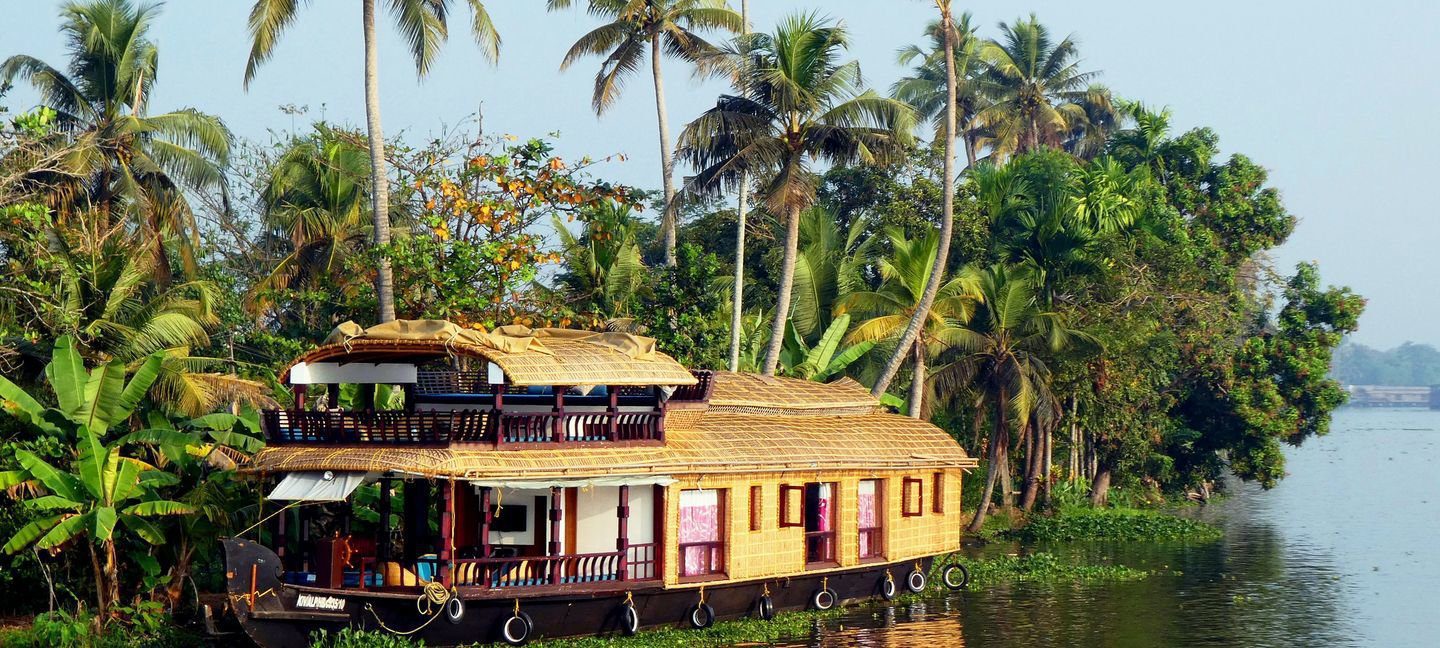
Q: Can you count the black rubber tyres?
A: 9